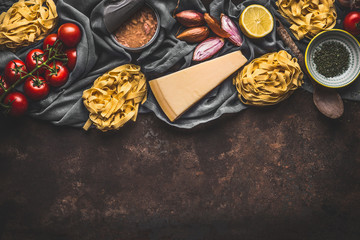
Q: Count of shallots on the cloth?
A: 5